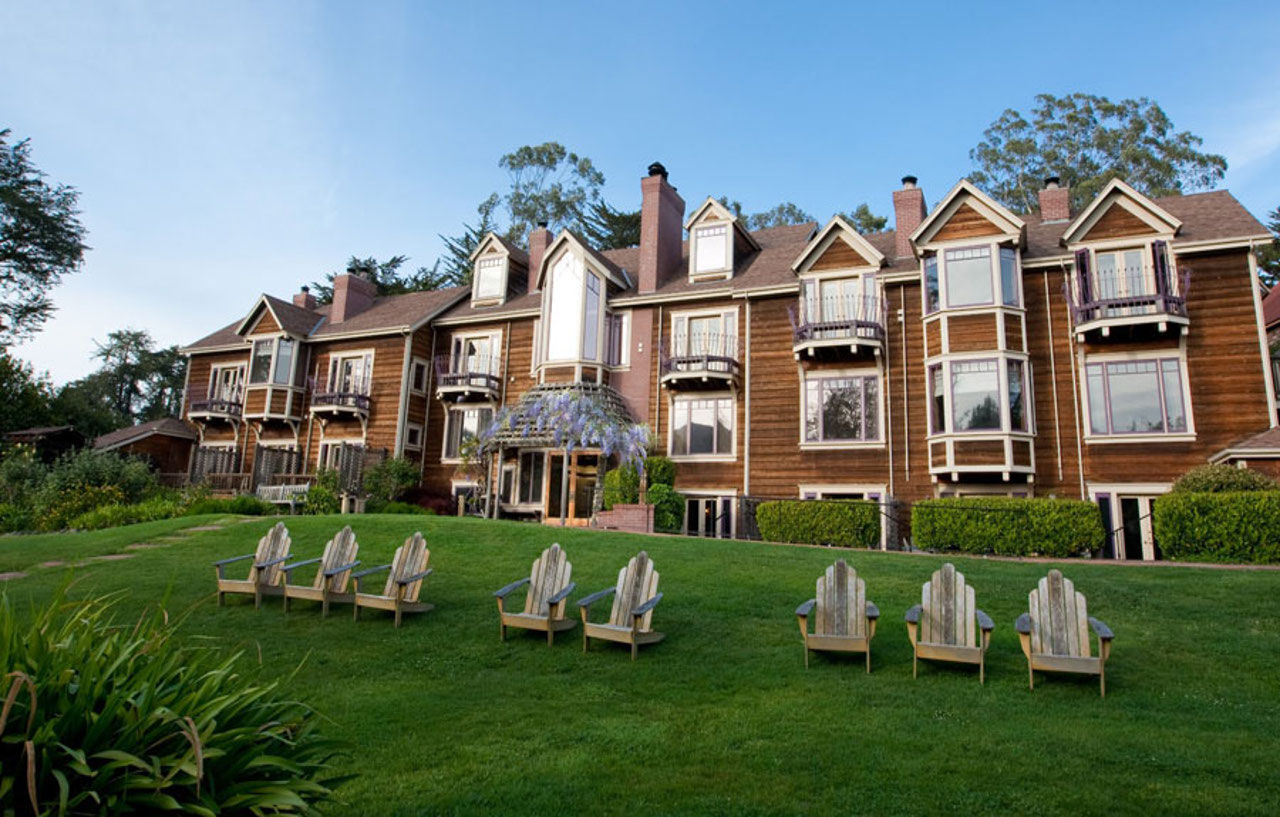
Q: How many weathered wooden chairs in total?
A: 8